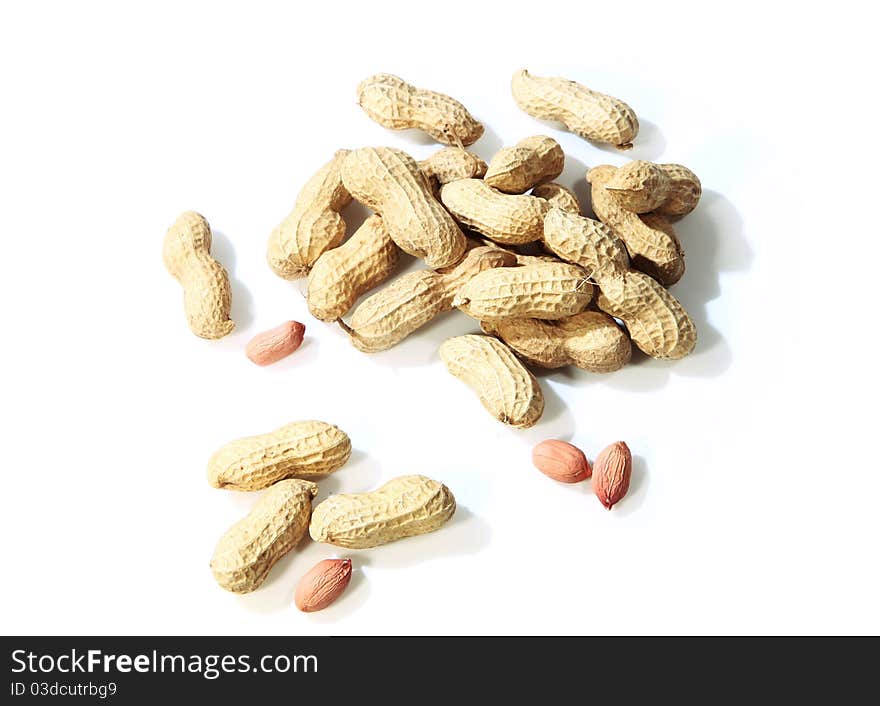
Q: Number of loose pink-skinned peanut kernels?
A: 4